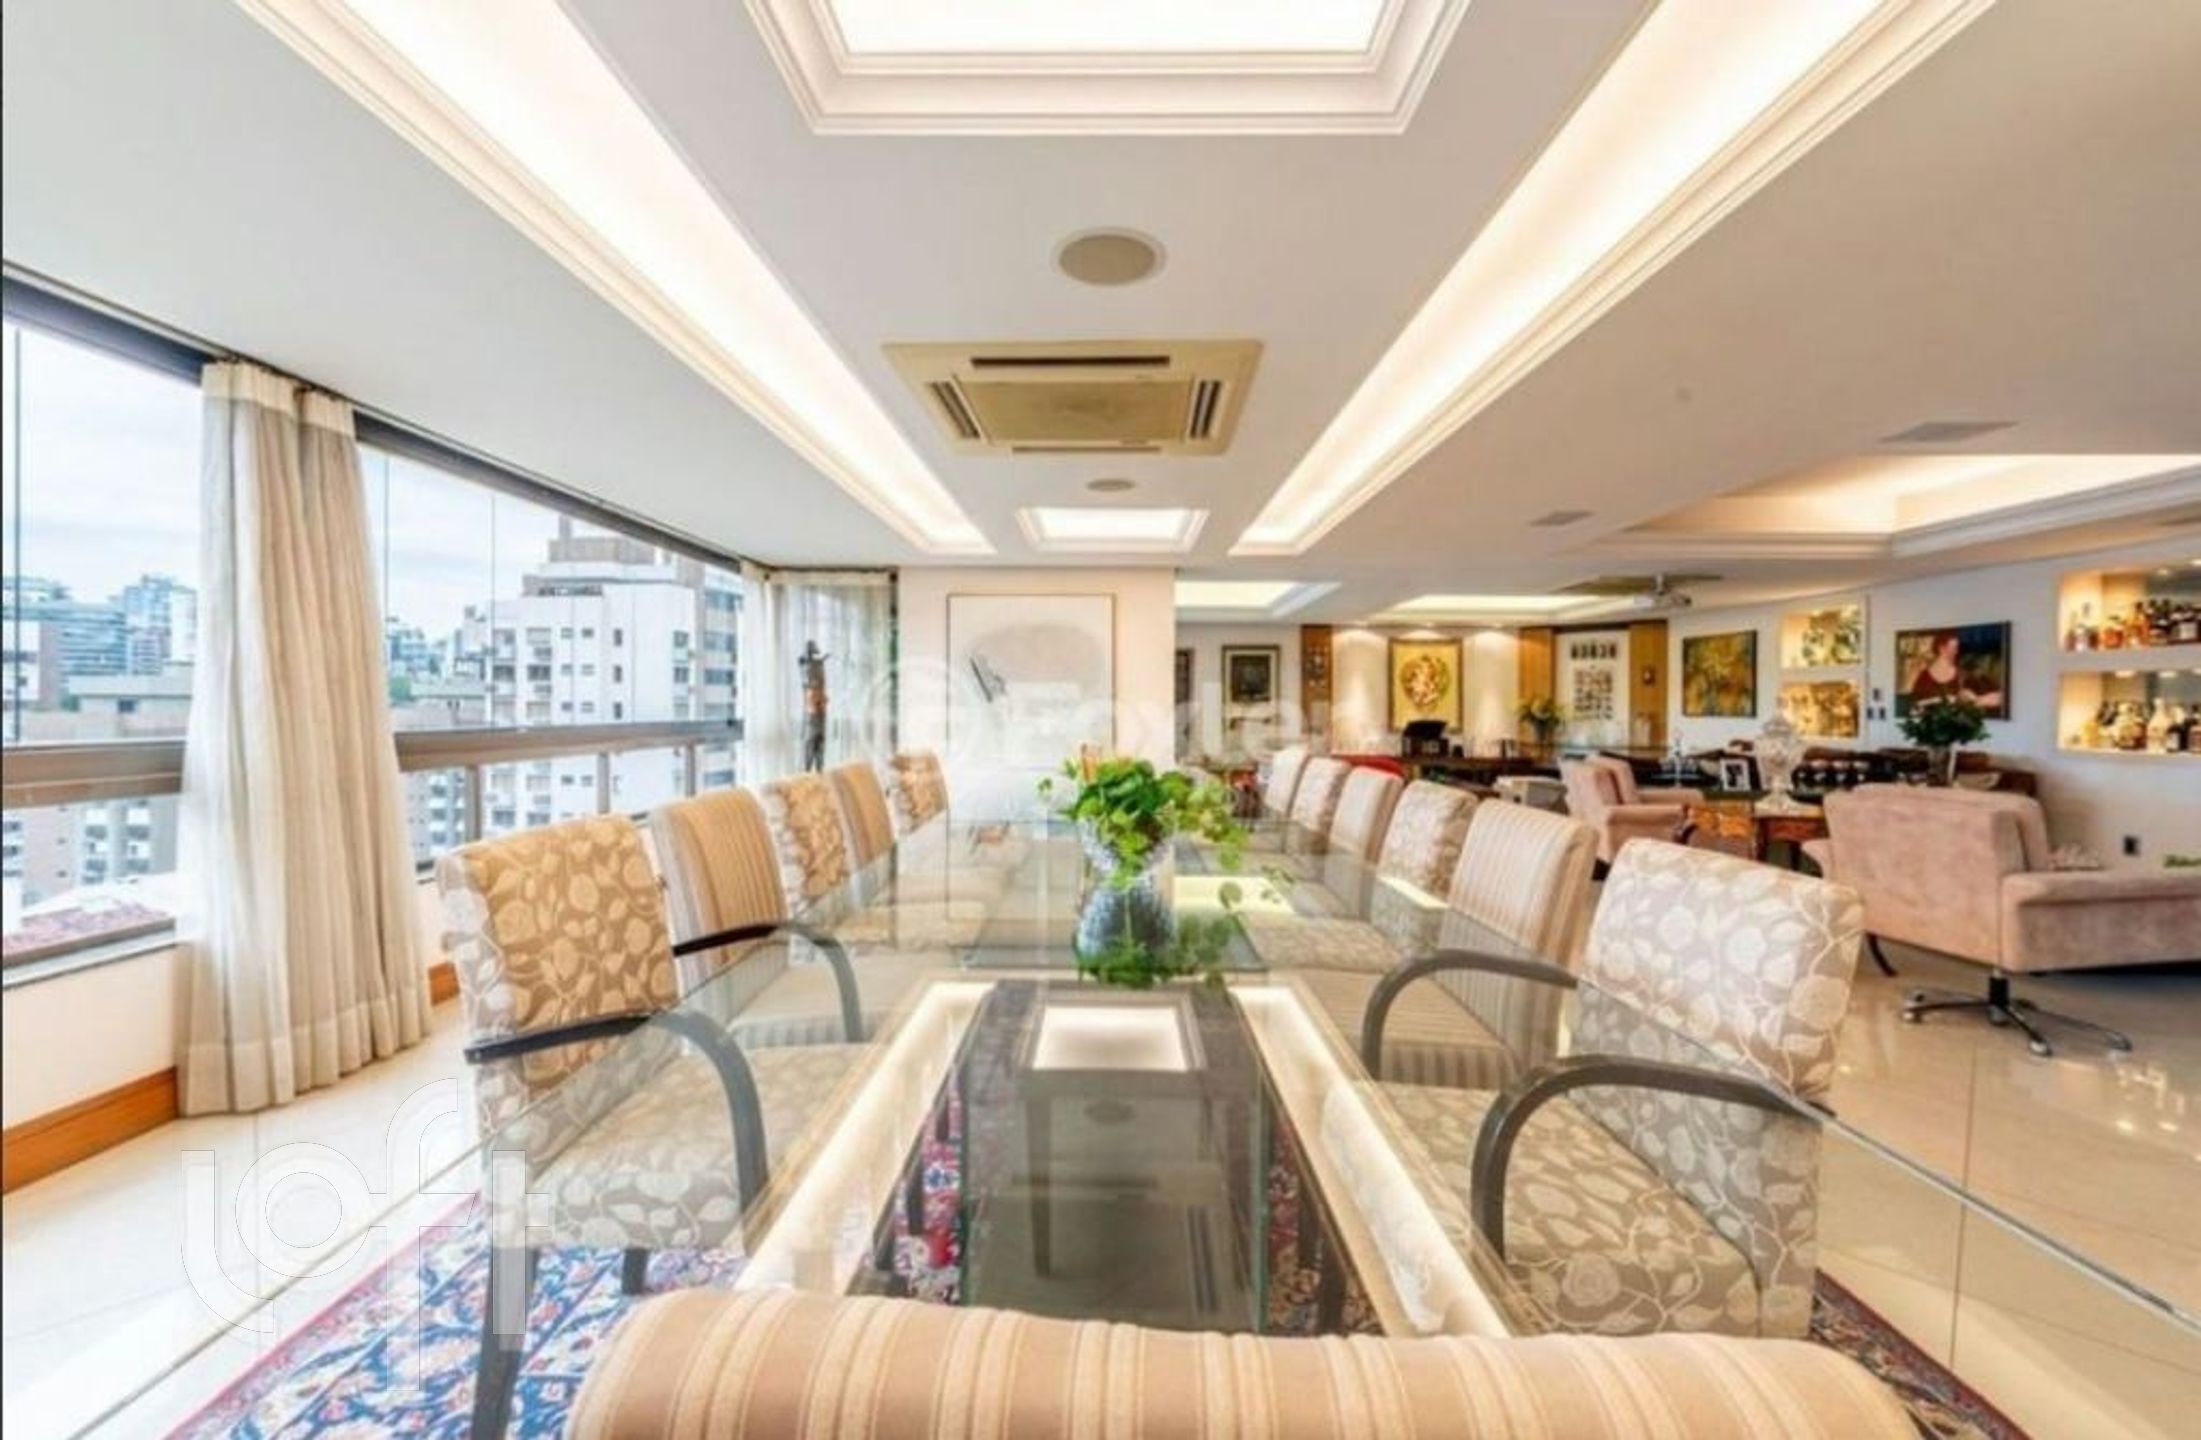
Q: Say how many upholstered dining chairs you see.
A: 12